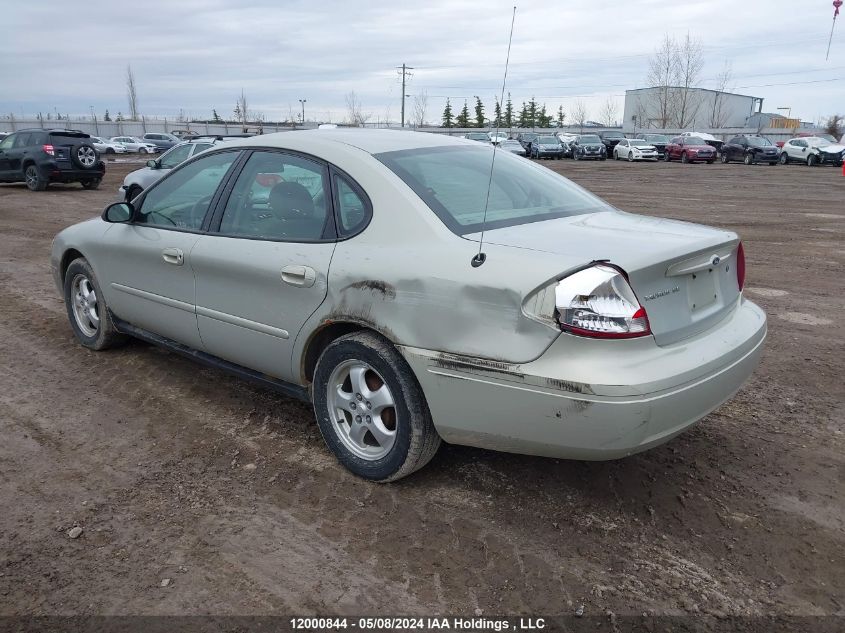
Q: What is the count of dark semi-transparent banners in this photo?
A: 1